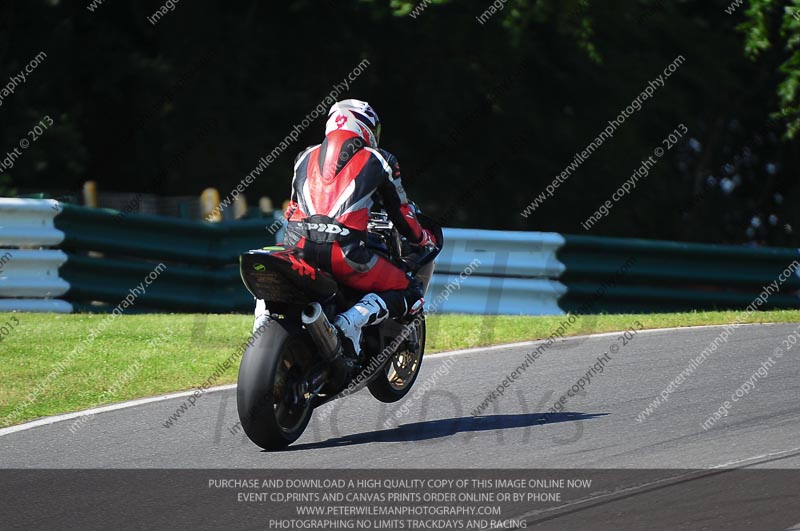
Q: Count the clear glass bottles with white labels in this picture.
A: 0